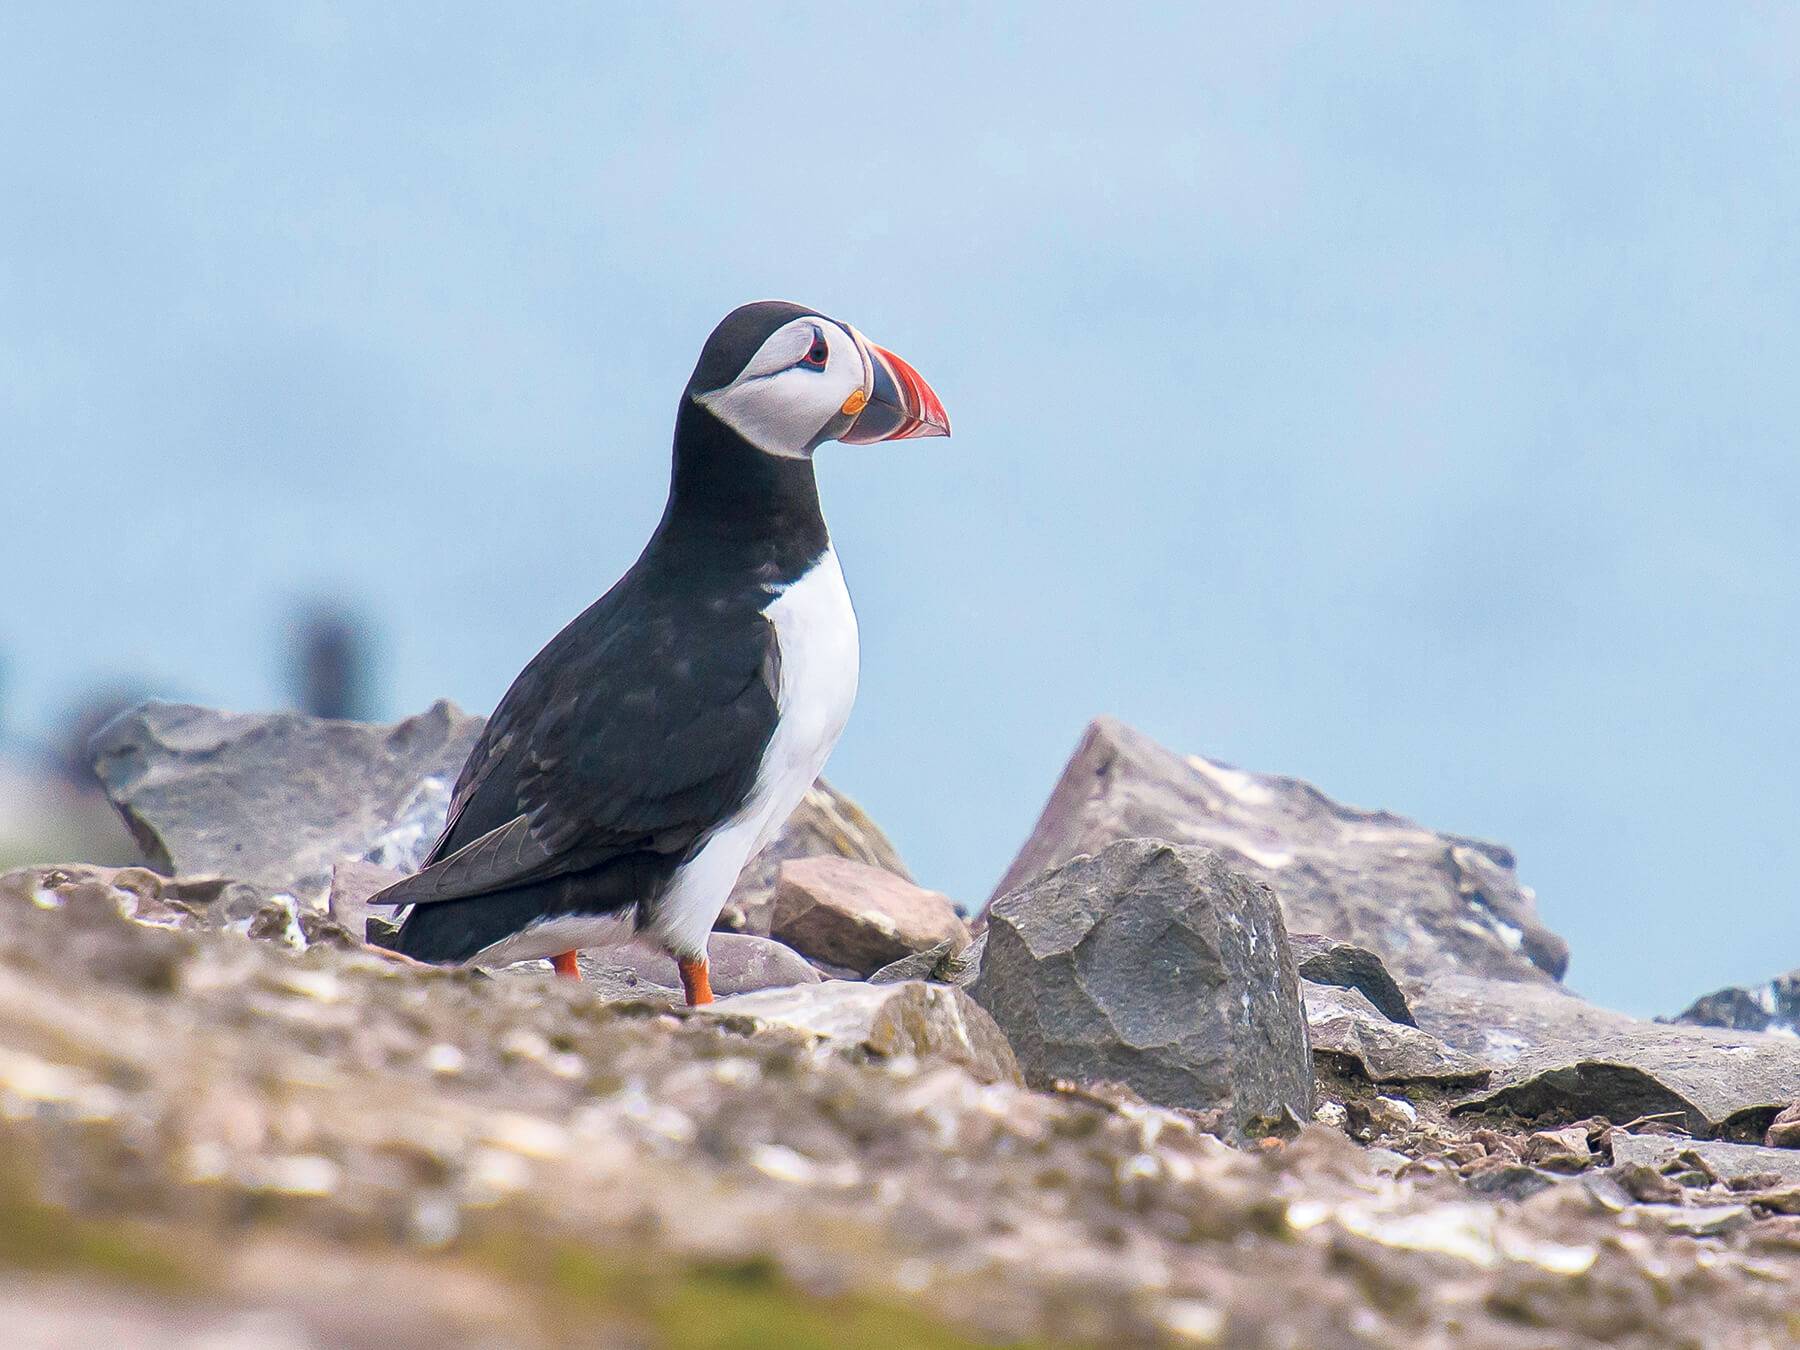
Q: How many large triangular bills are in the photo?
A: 1